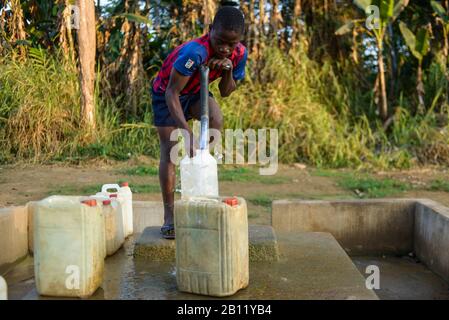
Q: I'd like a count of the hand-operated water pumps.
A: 1